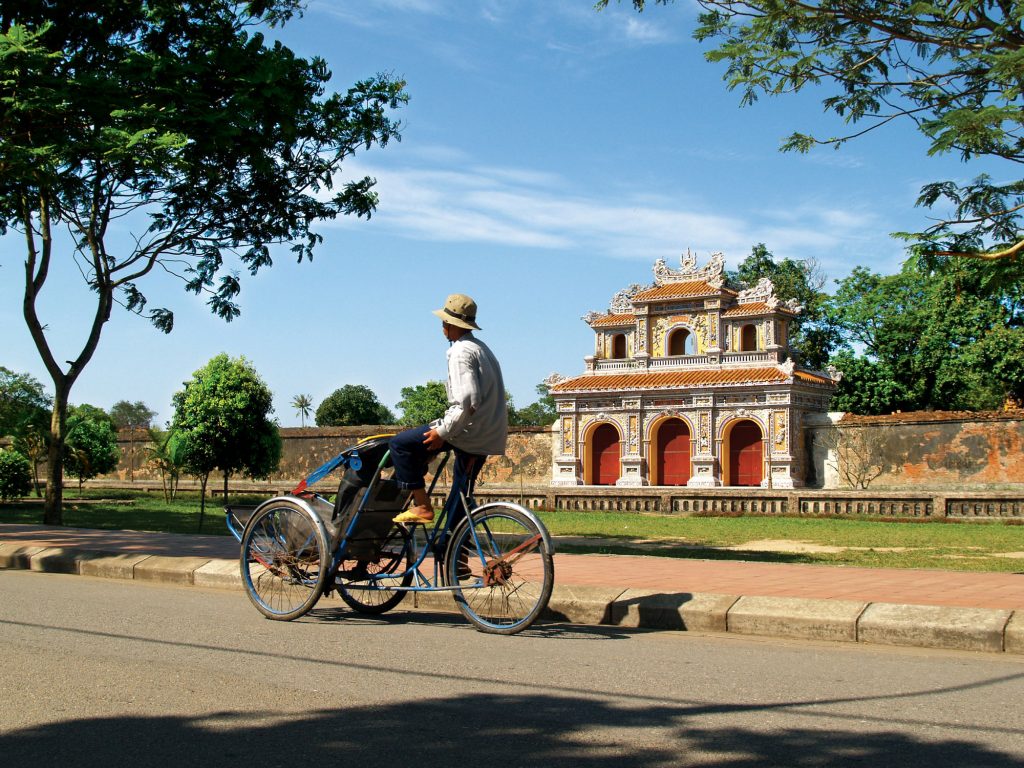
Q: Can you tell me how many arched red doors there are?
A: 3